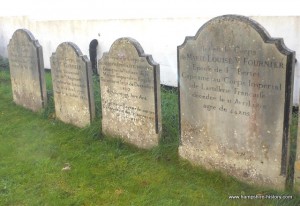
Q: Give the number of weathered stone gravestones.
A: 4